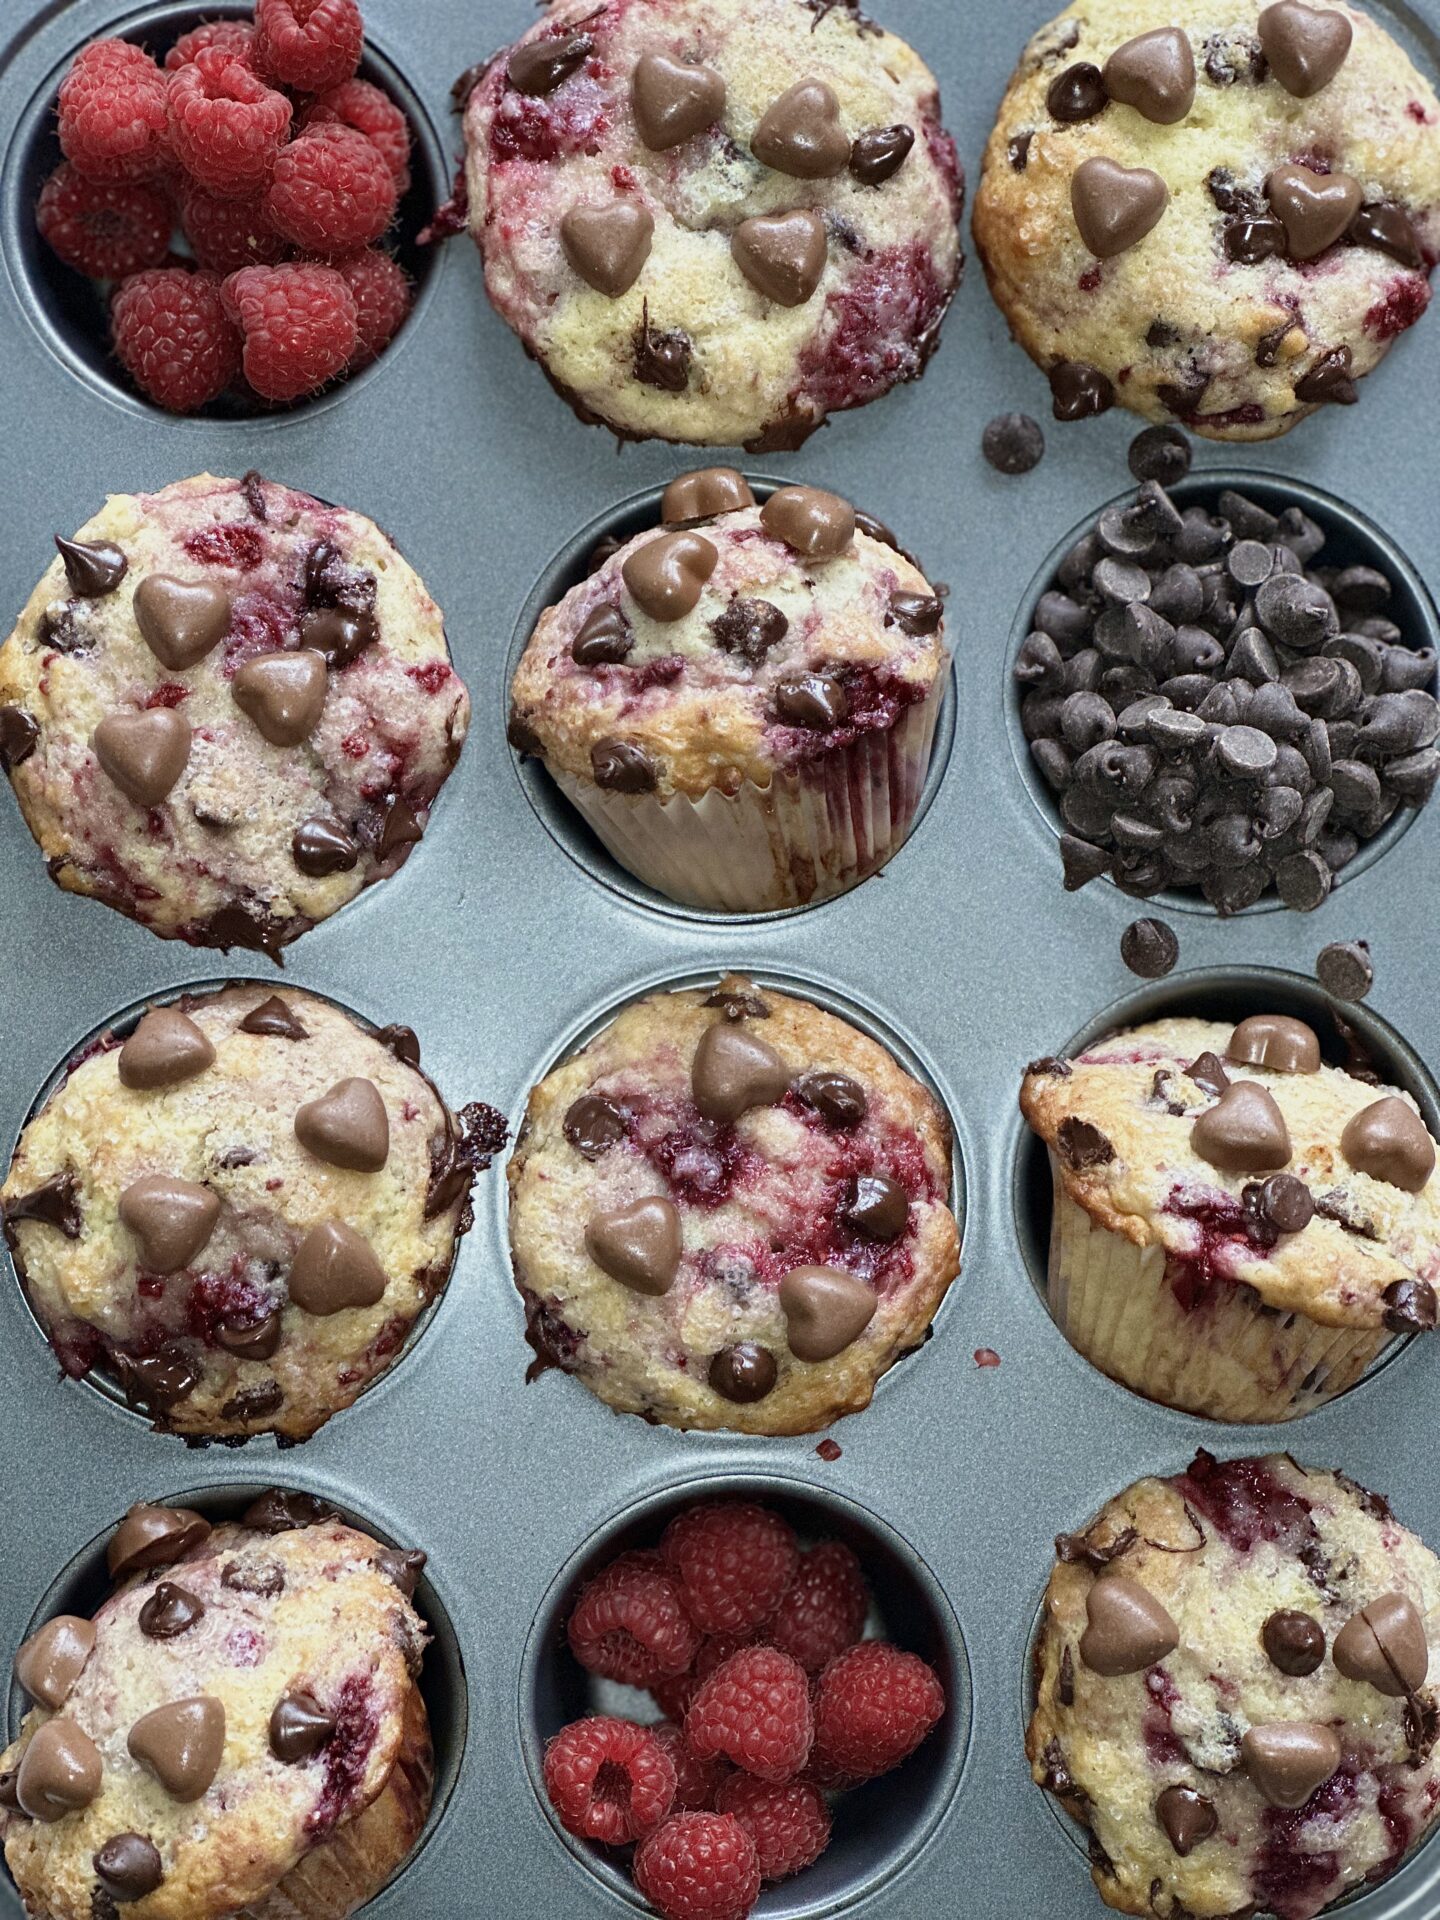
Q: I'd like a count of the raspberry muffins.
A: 9